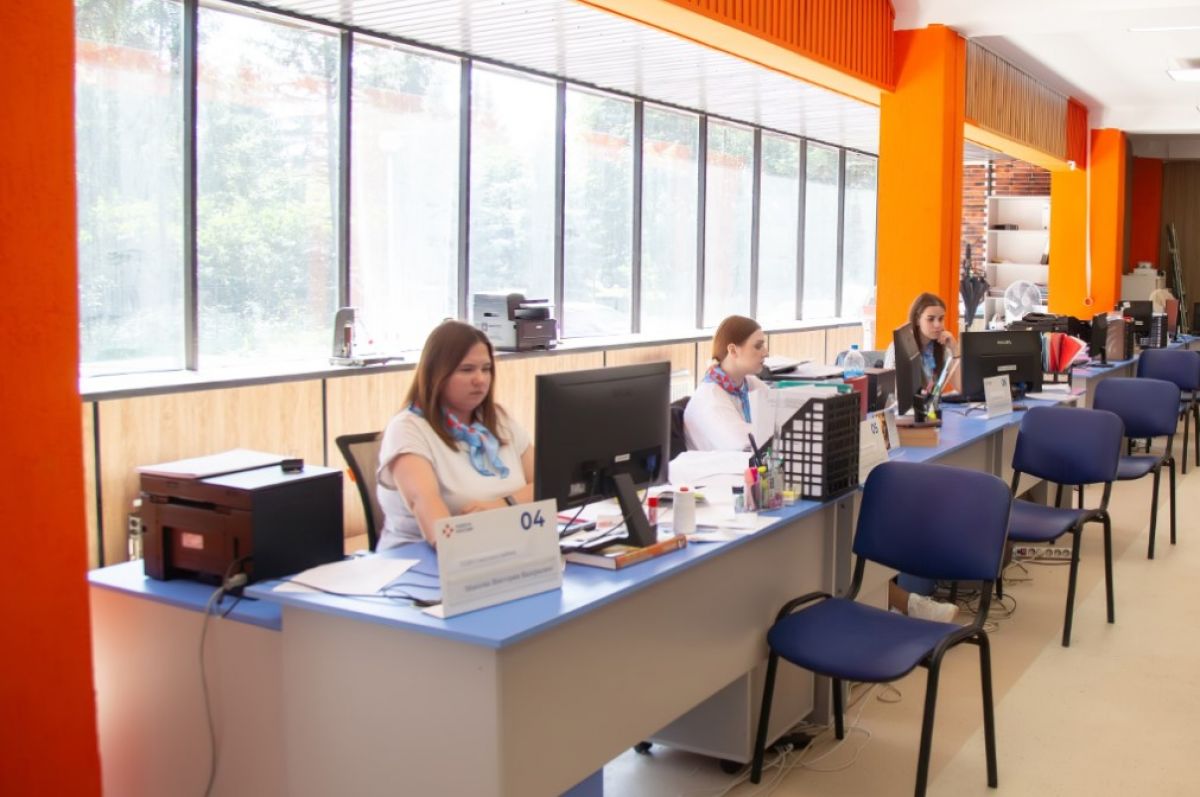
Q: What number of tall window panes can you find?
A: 10